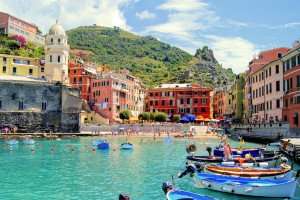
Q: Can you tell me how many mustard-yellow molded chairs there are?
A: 0